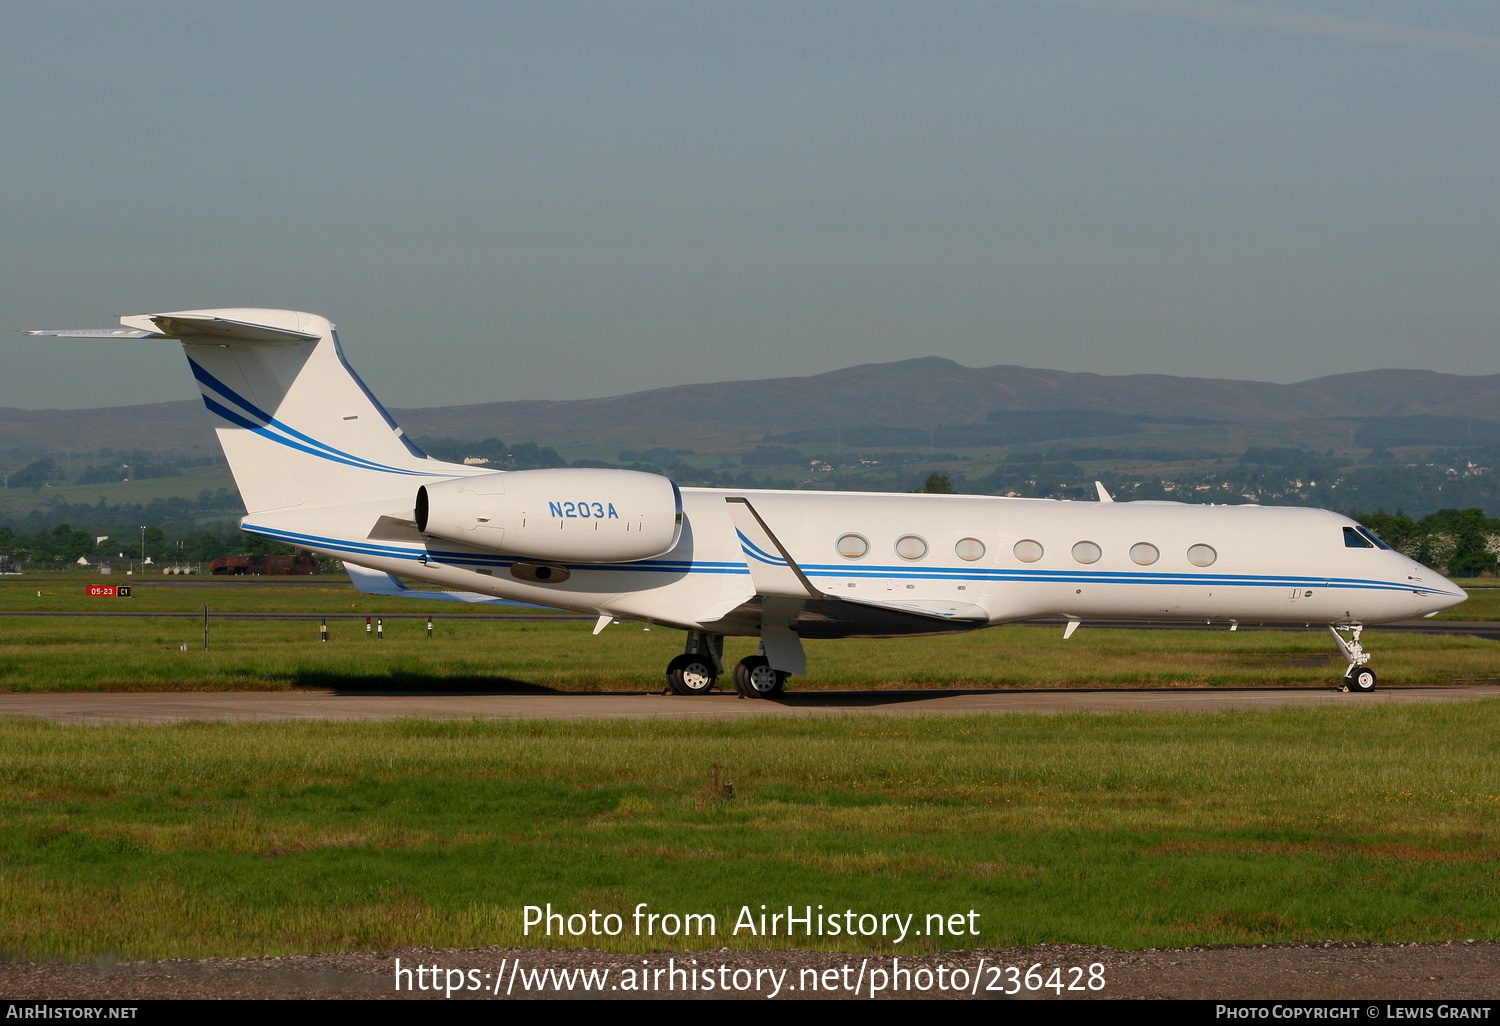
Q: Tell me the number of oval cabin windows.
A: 7